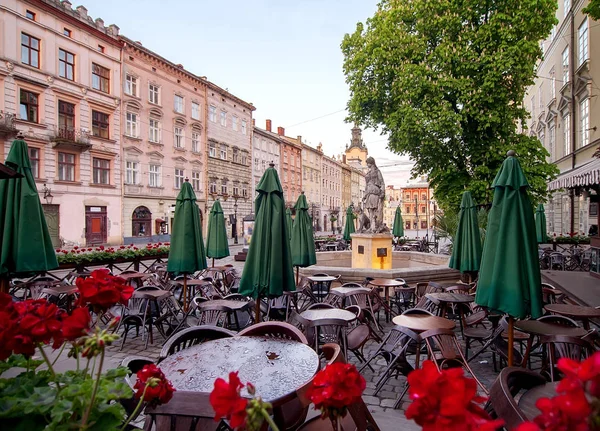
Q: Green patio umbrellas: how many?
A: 11